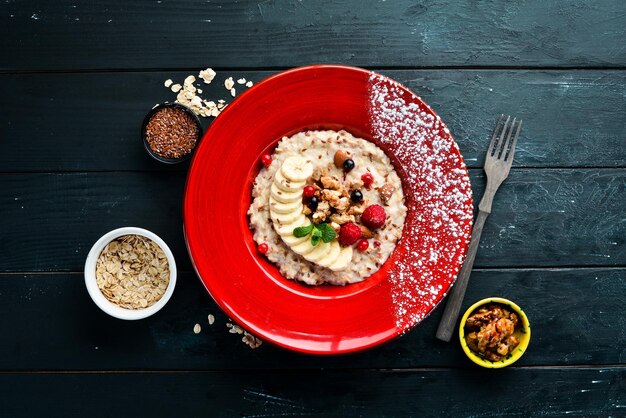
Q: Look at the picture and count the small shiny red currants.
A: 5